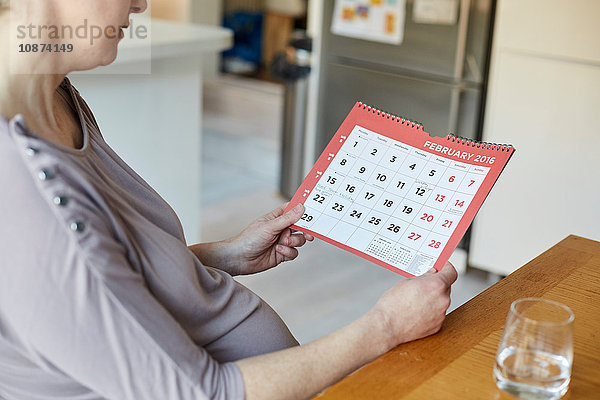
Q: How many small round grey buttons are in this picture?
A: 4